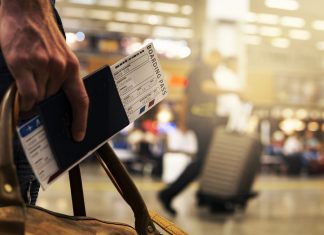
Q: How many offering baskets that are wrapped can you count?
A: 0